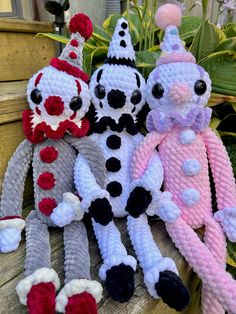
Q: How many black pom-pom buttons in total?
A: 3